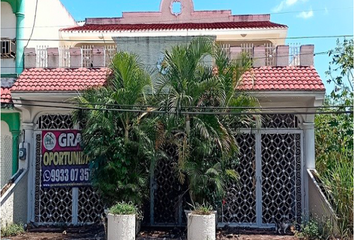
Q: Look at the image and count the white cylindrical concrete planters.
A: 2